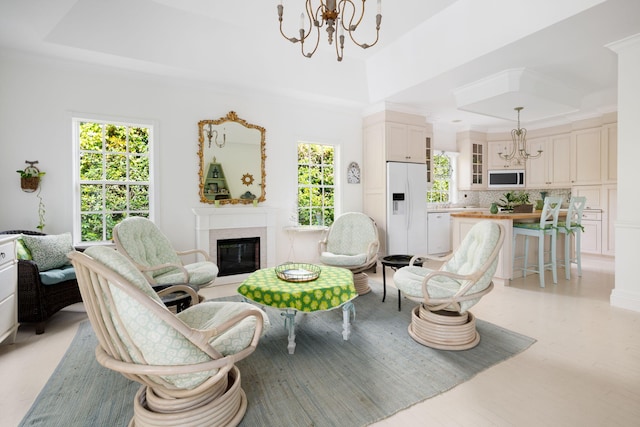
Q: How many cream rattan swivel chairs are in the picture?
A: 4